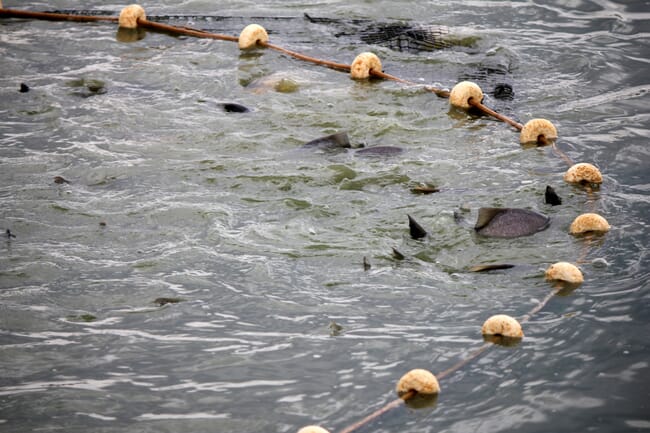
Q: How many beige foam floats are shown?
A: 11